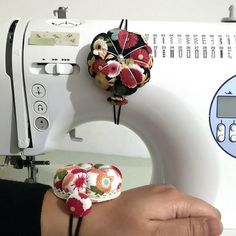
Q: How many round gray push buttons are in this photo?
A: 1